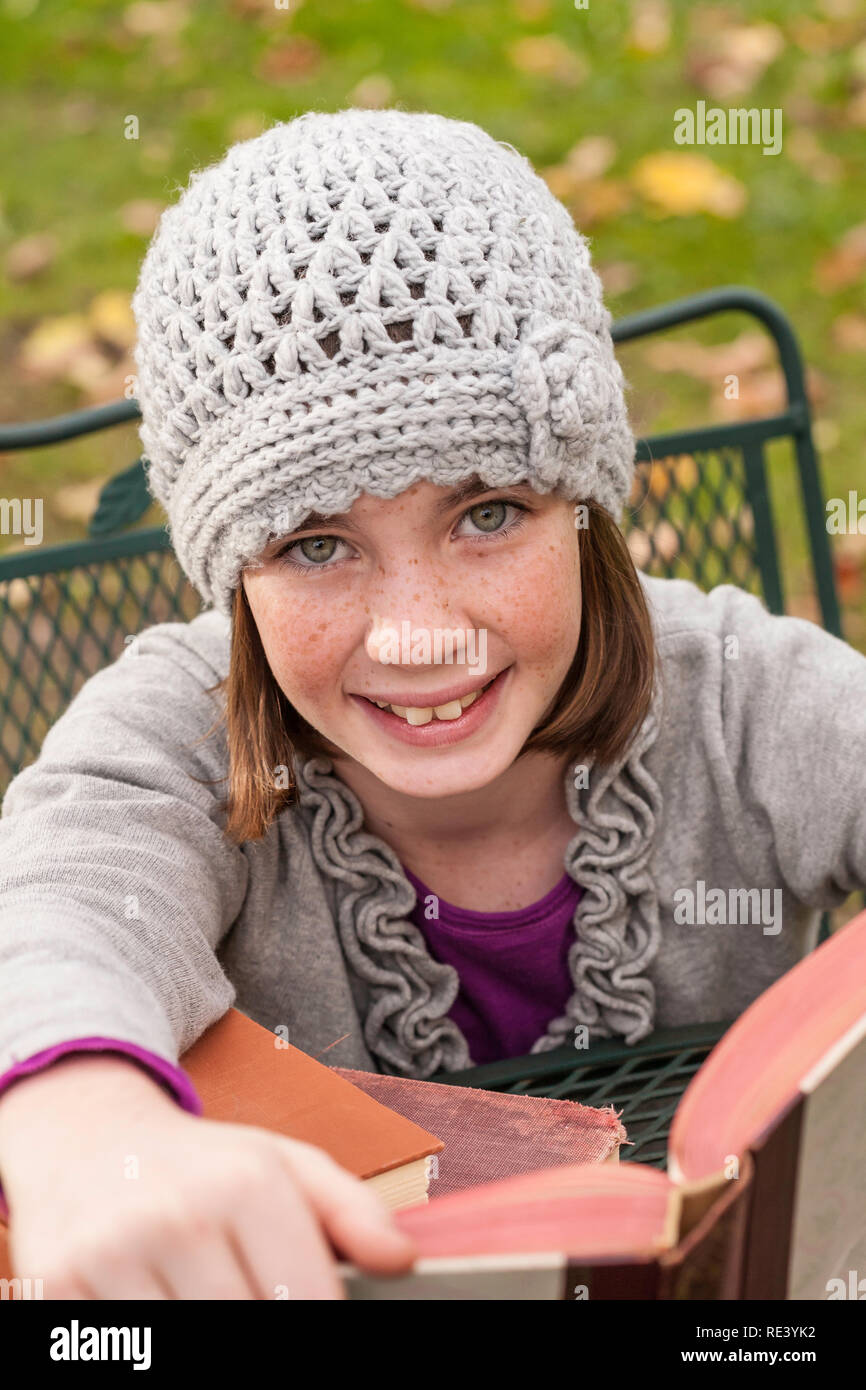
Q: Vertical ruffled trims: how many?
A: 2